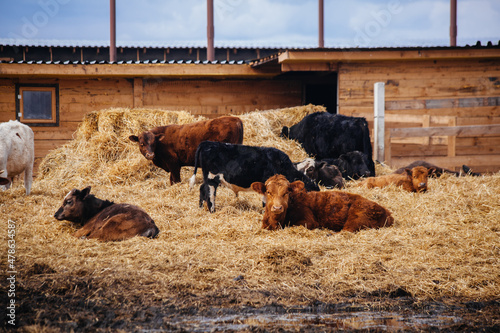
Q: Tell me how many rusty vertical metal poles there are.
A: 4